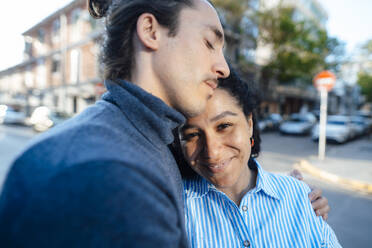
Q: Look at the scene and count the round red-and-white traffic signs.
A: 1